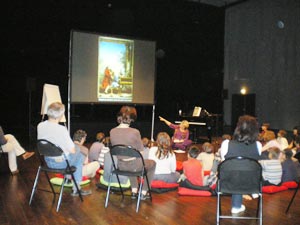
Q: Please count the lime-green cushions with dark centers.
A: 2